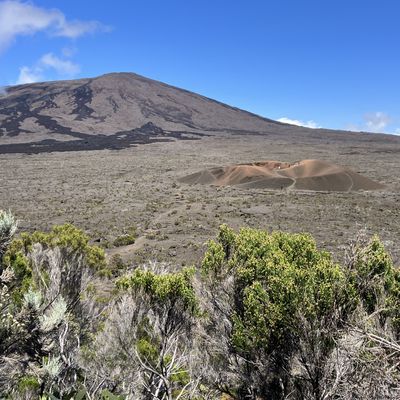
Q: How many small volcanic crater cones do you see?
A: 1